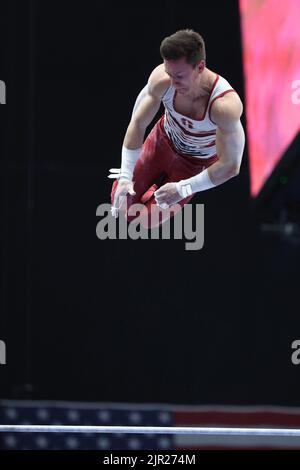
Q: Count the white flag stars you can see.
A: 12